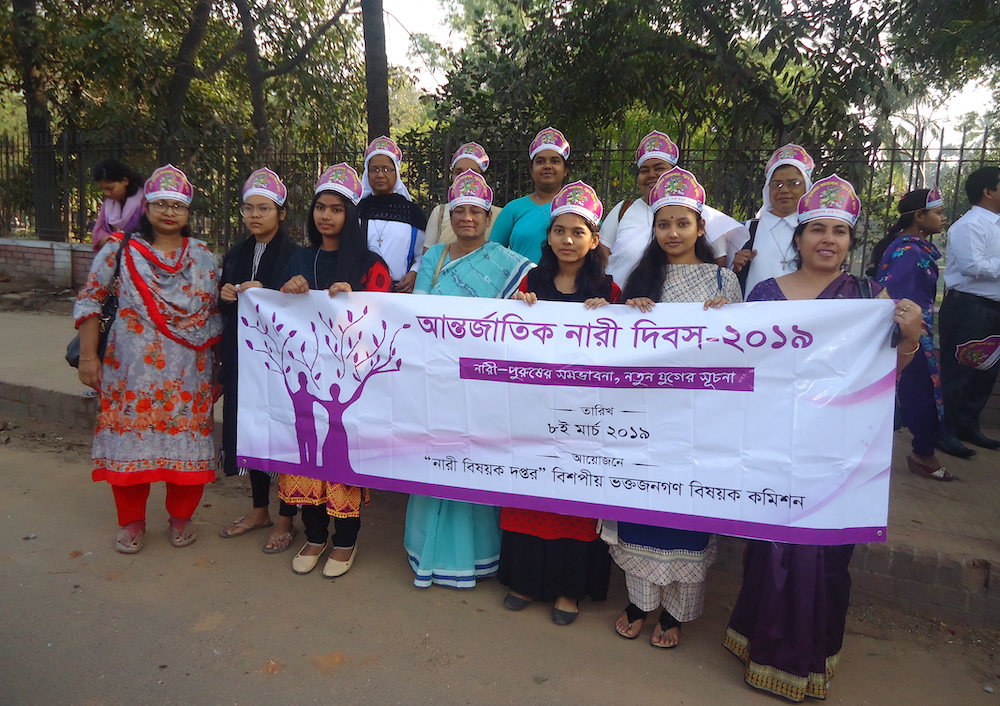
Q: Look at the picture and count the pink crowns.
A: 14